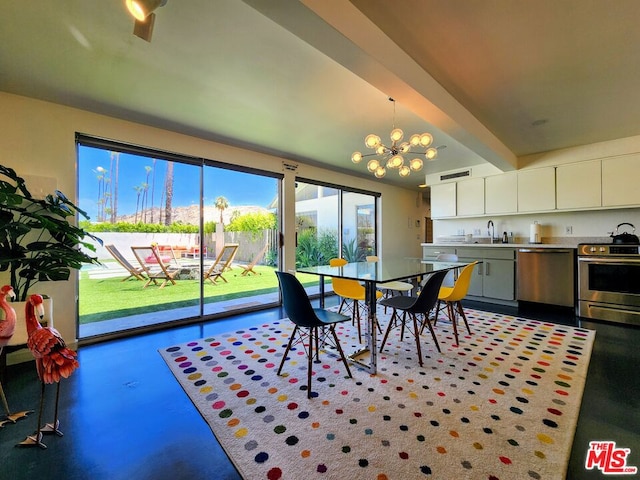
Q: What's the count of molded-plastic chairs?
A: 6